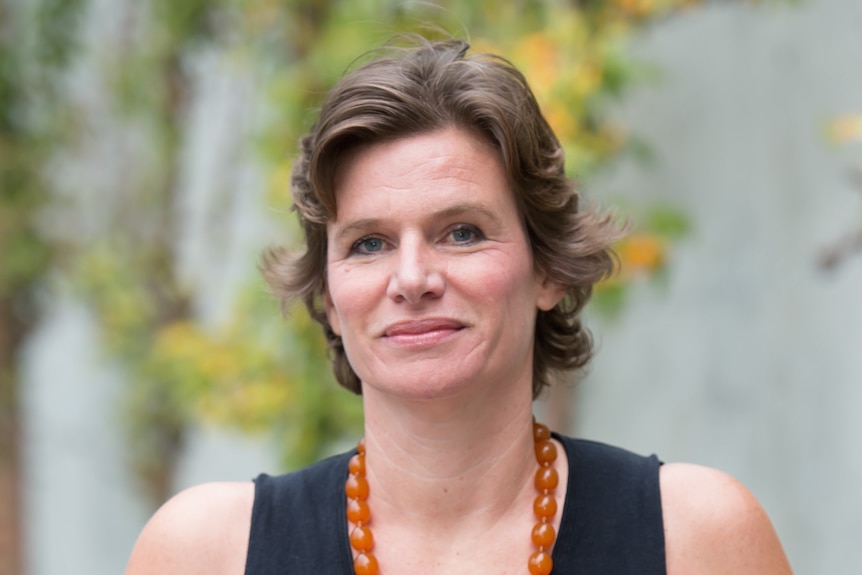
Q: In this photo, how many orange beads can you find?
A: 12